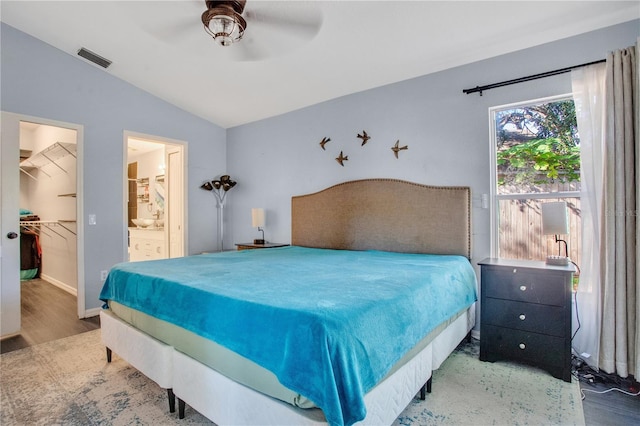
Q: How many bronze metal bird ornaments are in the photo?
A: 4